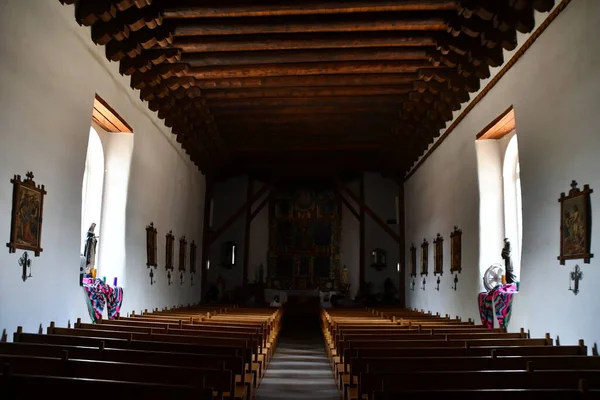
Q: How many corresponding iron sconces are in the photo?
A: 10